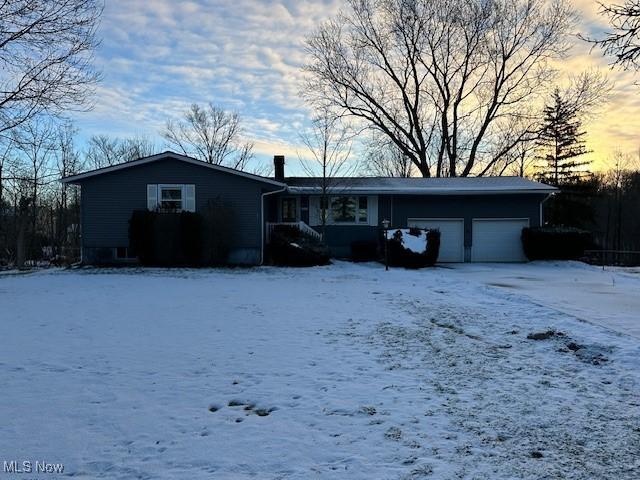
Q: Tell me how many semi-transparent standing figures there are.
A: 0